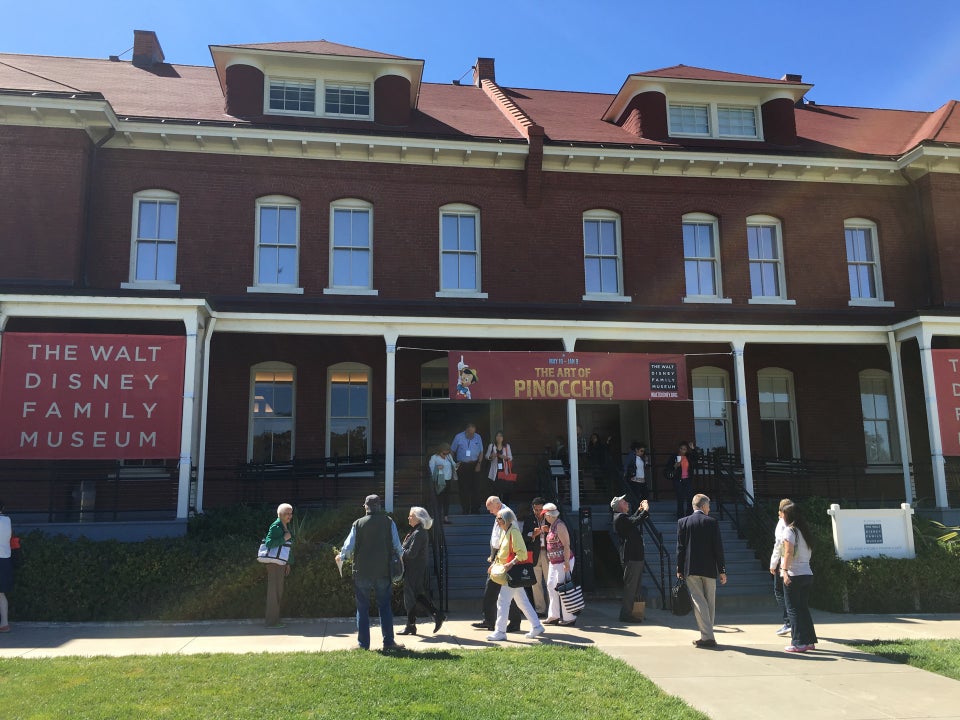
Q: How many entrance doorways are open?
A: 2